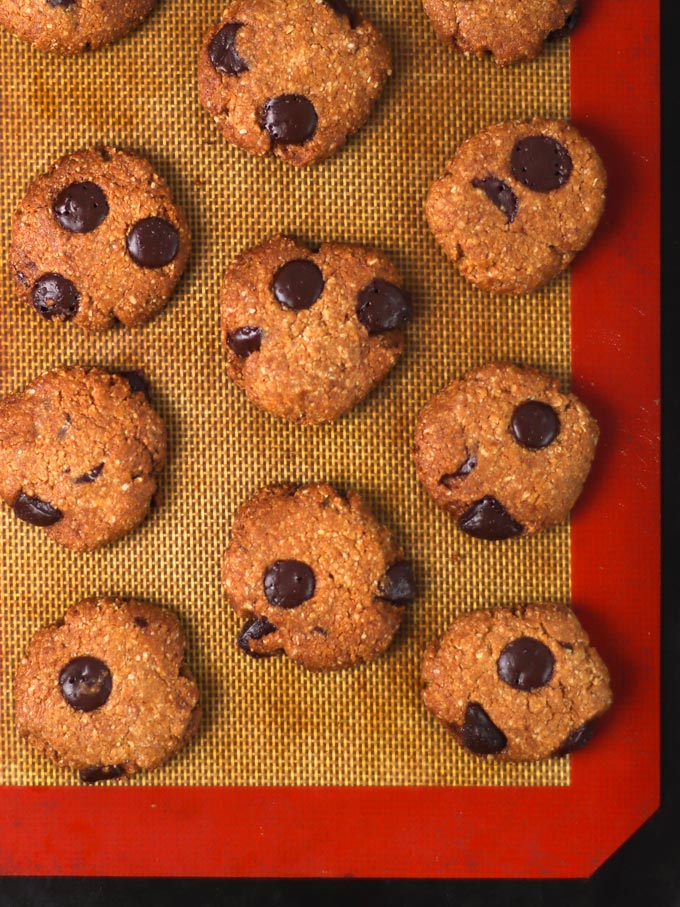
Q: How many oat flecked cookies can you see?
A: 11